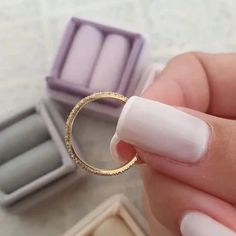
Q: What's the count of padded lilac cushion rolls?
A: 2